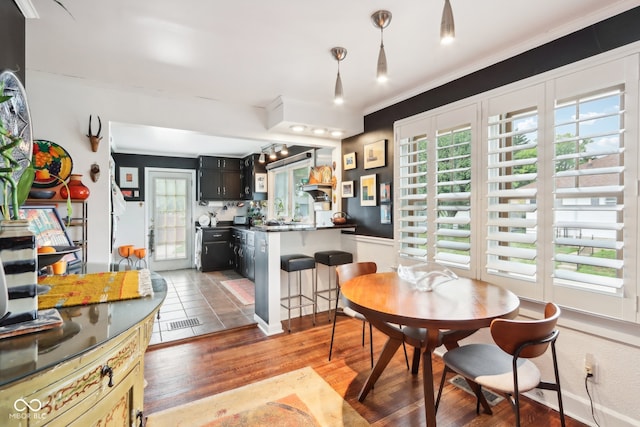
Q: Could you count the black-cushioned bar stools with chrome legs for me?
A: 2